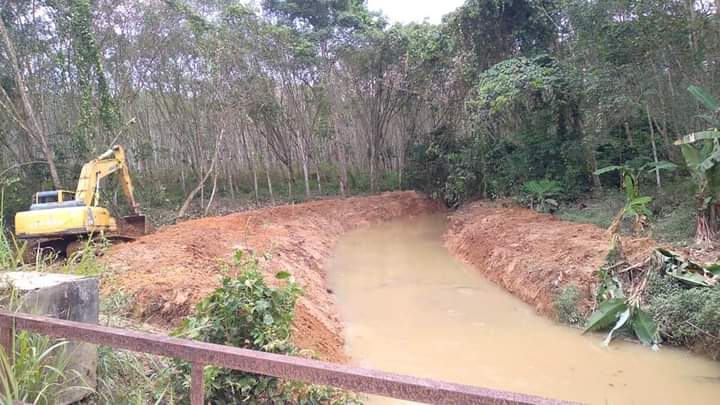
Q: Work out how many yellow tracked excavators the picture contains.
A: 1